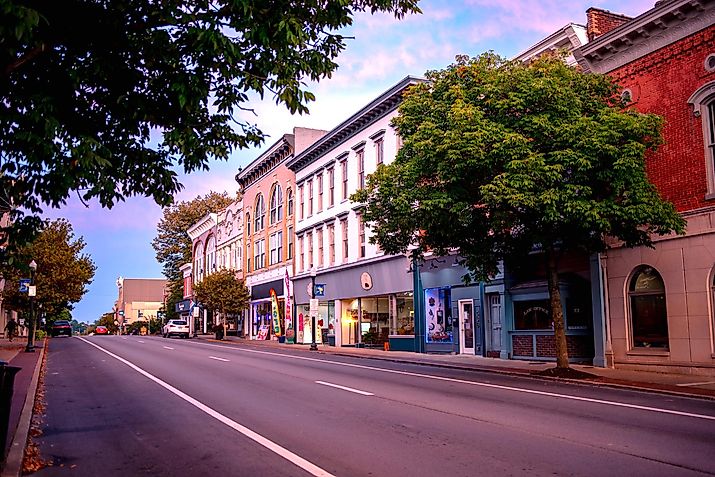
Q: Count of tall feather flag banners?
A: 2